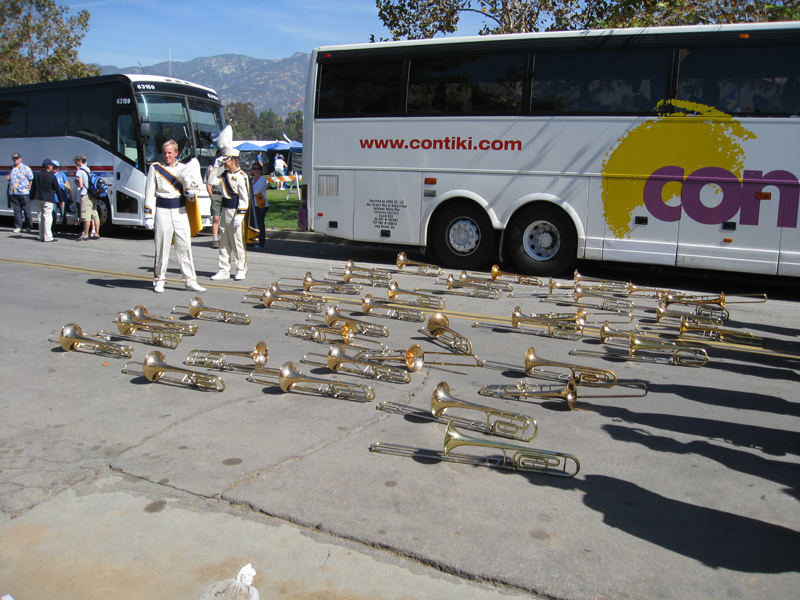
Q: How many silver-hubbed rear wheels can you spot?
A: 2